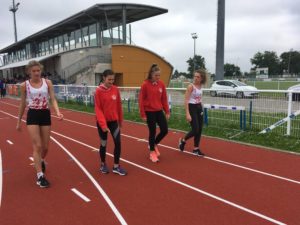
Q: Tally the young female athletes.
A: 4